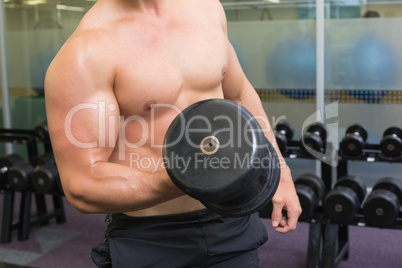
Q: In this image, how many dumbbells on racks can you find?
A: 11